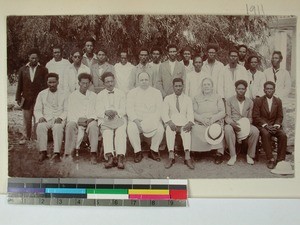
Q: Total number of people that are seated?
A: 8